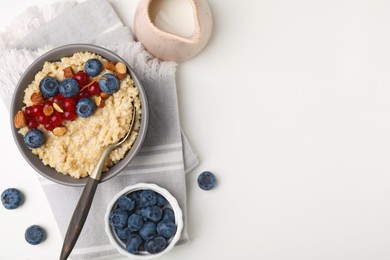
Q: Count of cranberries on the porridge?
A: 13